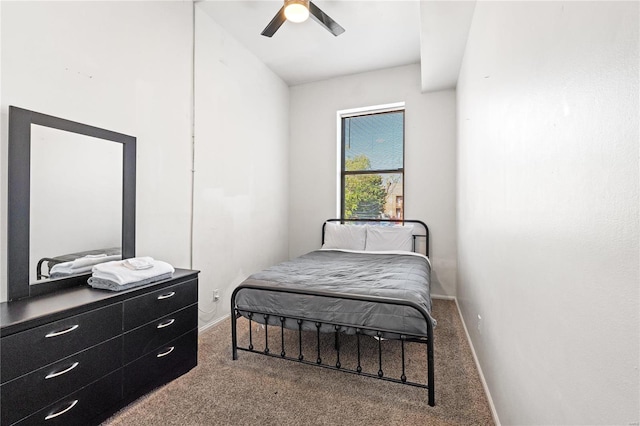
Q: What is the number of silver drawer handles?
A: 6